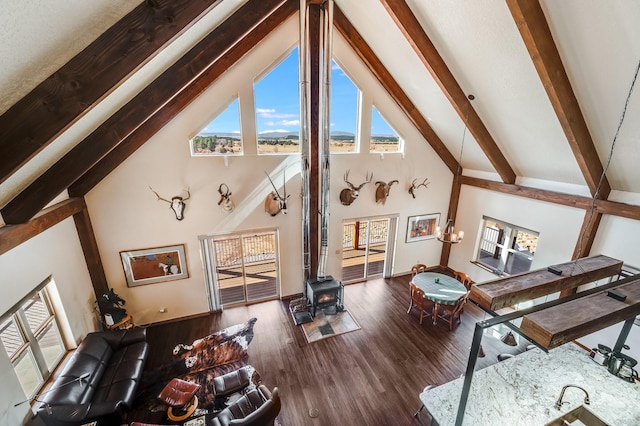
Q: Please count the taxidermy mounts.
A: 6